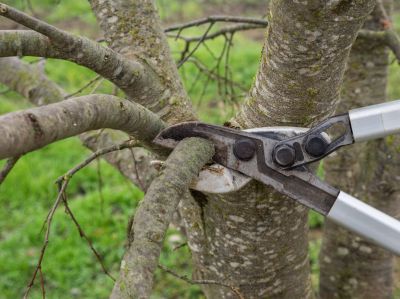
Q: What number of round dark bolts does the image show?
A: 3